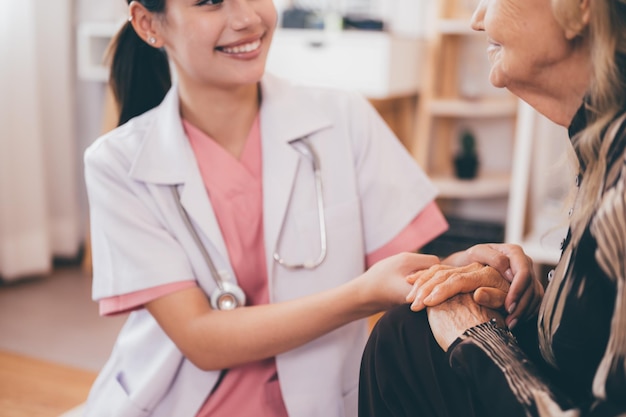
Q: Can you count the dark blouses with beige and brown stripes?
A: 1